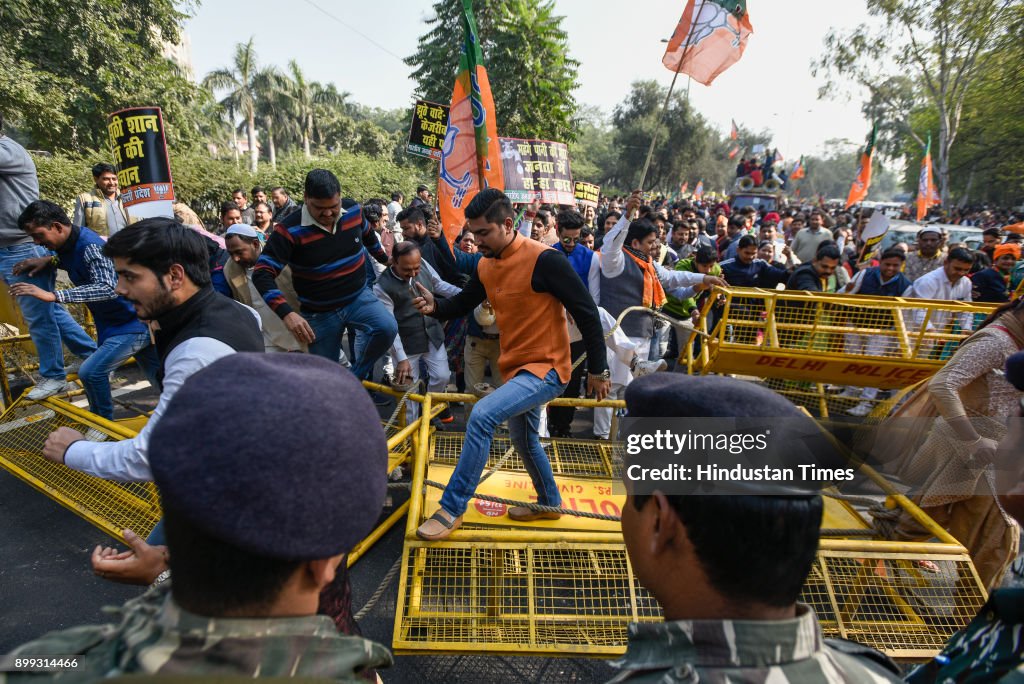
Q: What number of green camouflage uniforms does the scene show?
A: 3